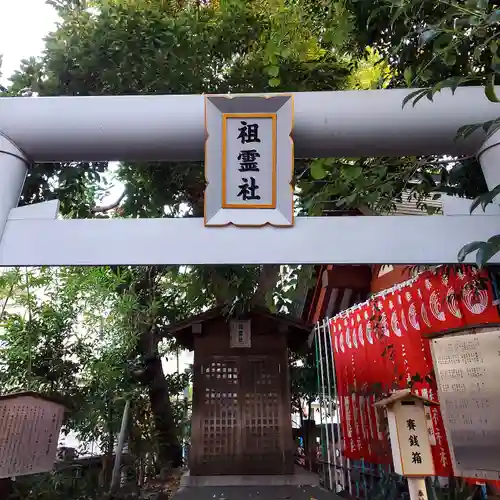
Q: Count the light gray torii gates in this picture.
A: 1